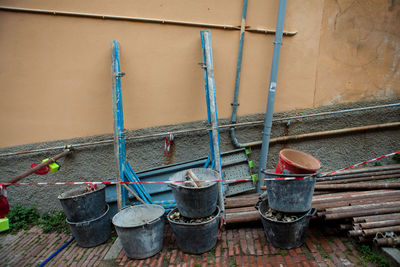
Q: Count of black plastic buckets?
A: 7